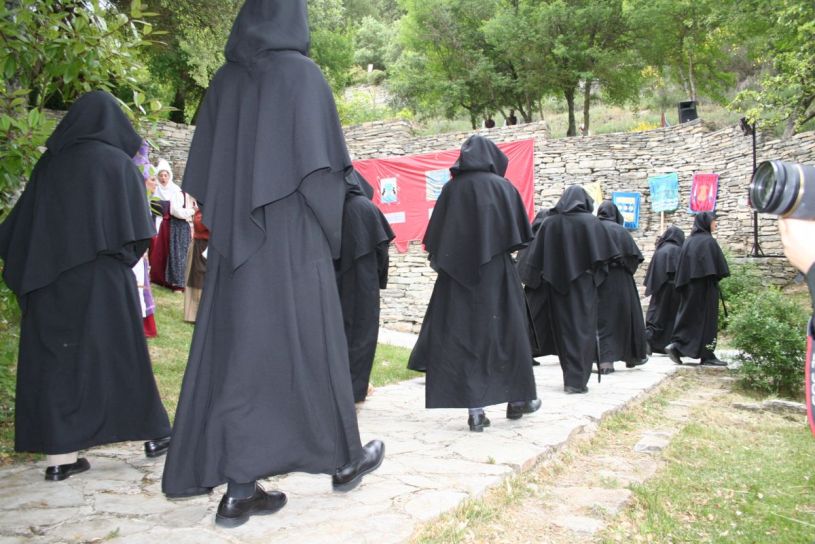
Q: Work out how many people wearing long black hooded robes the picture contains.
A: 9